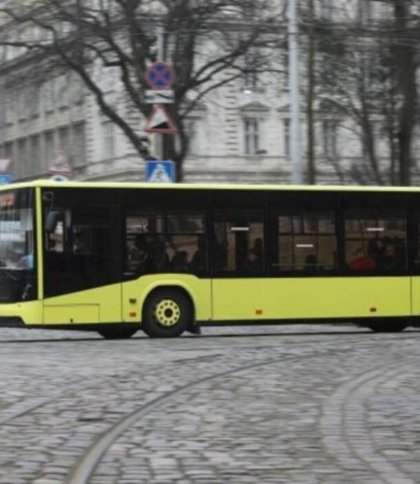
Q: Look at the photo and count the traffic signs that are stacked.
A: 4